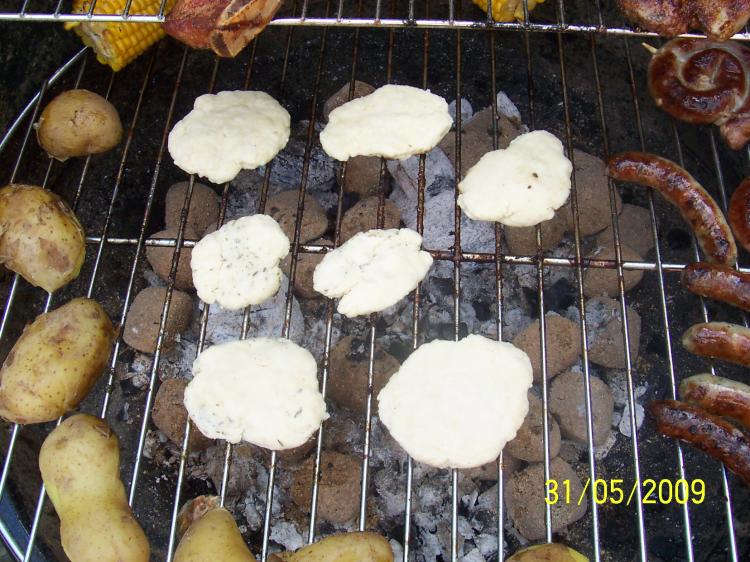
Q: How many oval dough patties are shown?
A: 7